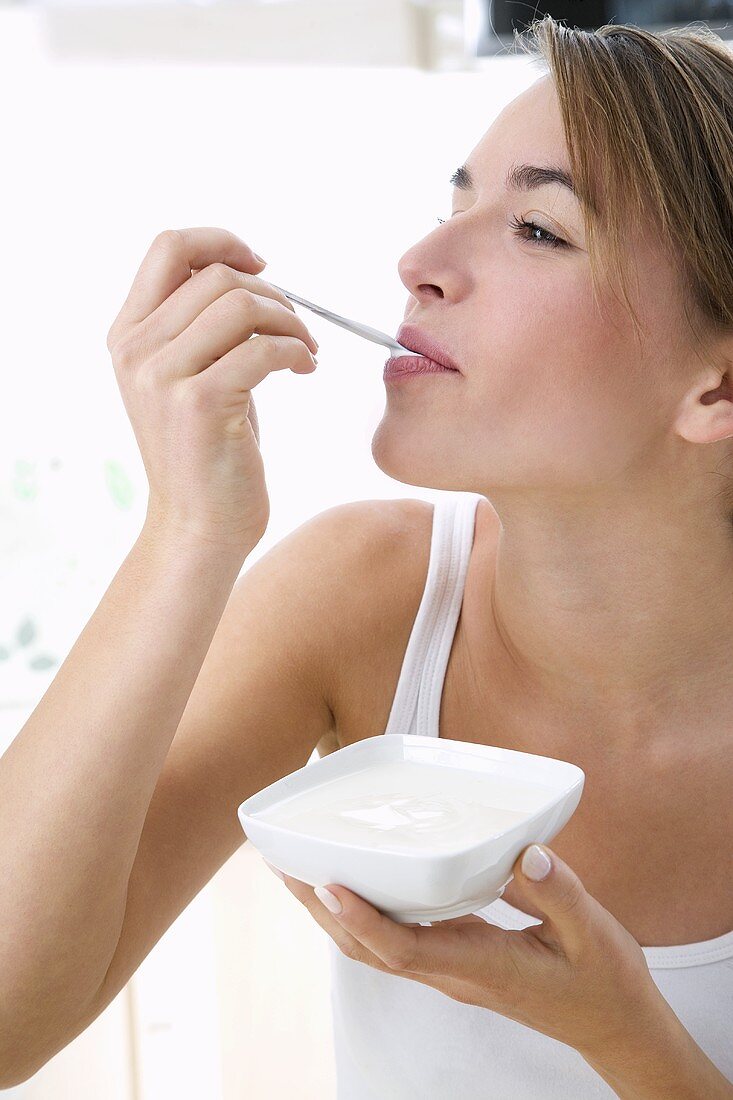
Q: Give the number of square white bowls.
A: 1